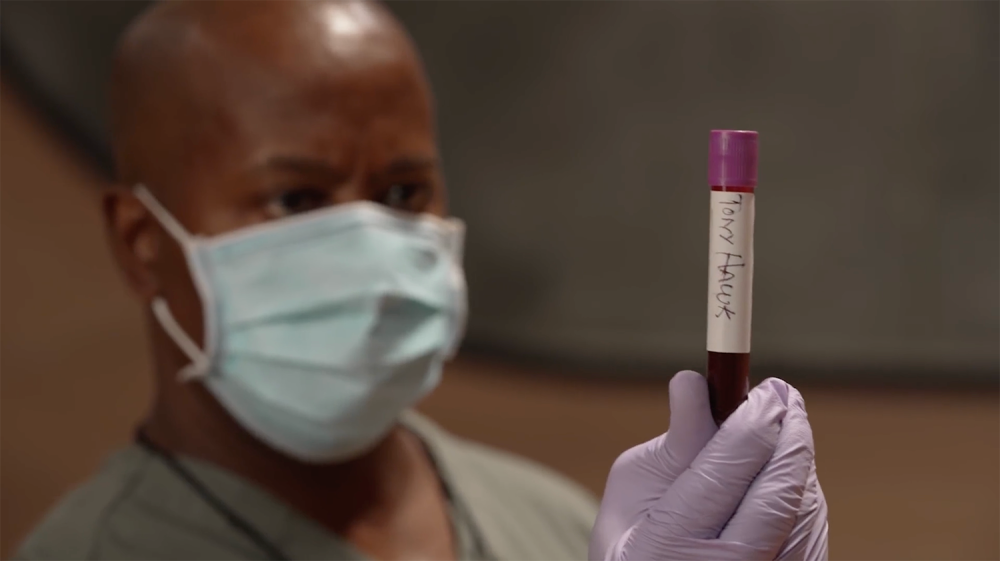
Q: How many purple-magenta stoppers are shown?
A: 1